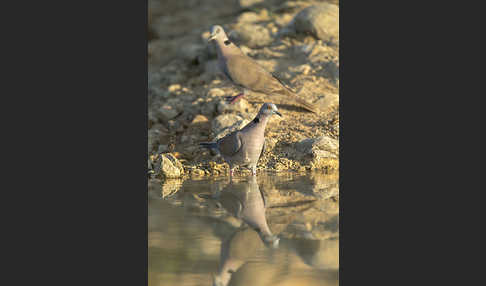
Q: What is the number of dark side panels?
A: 2